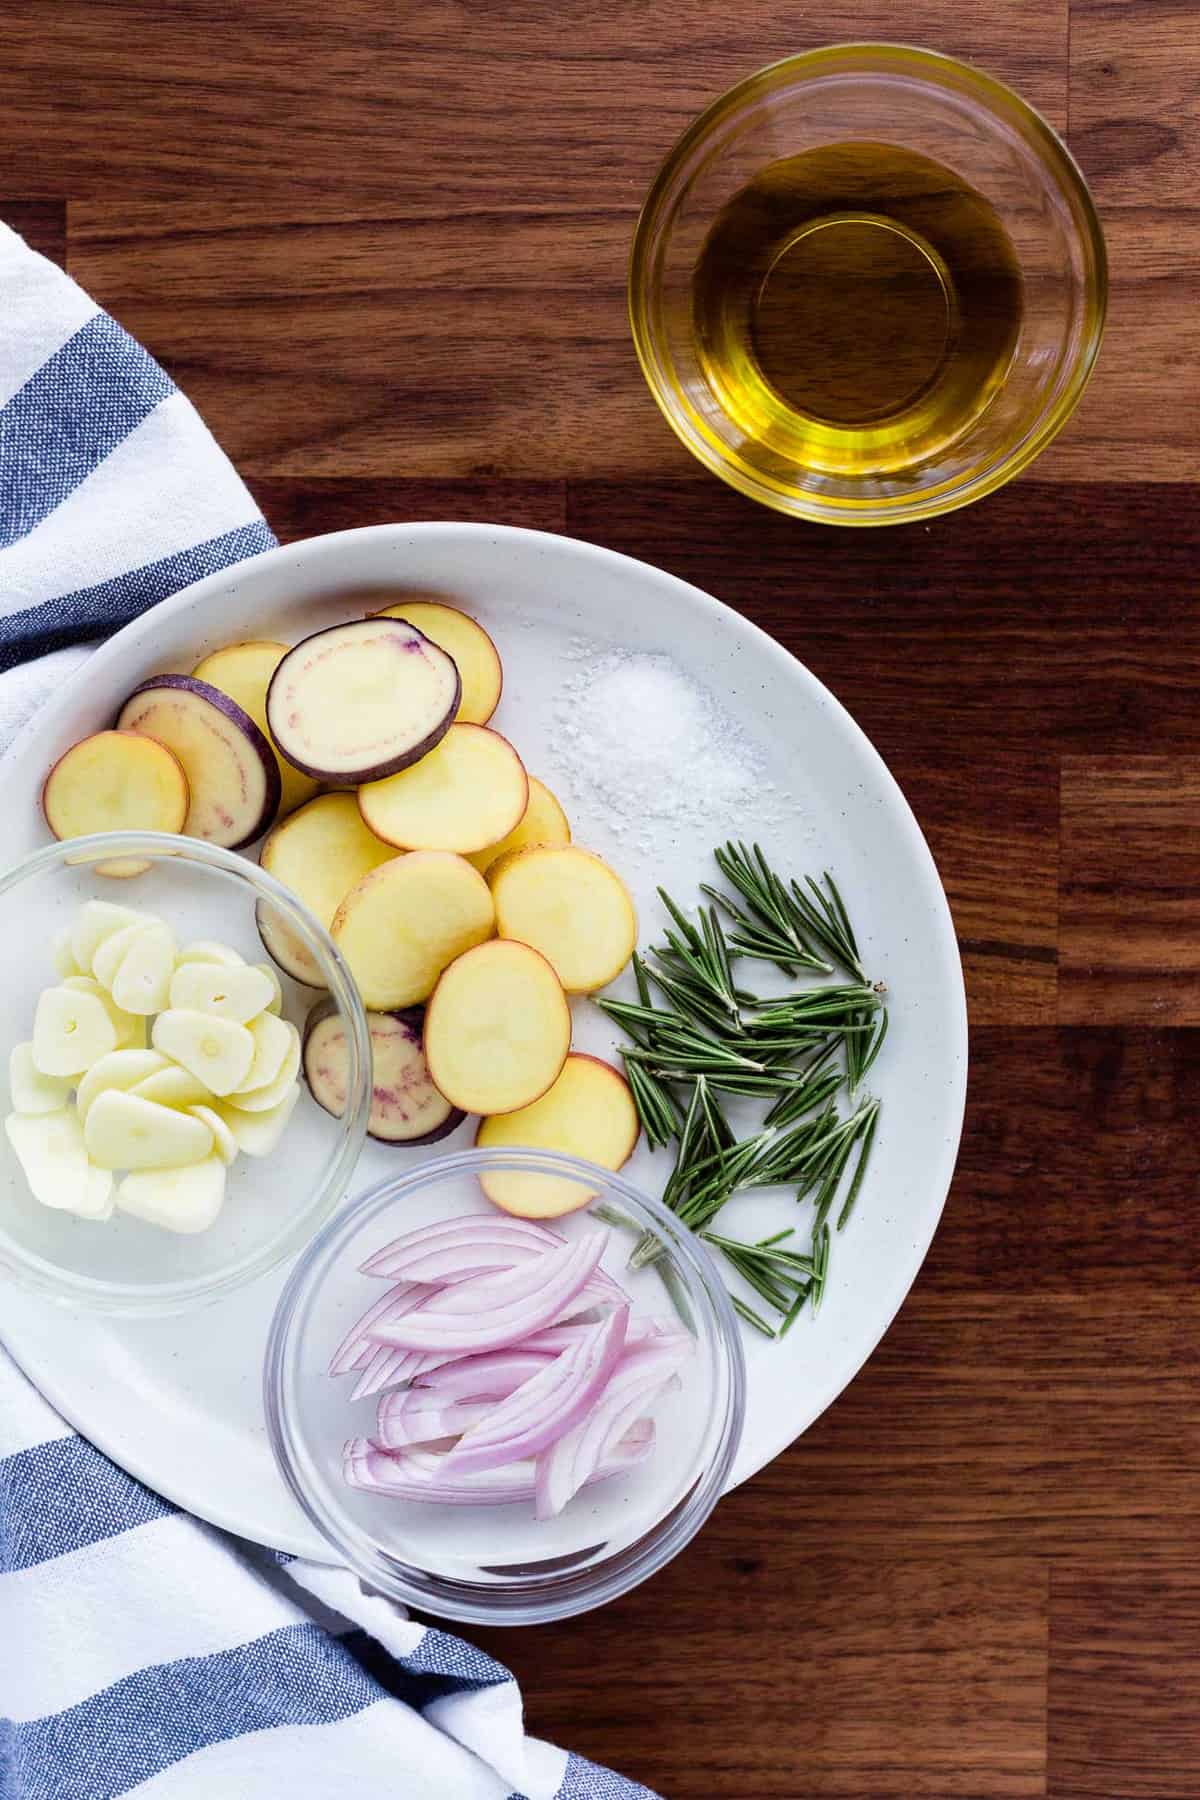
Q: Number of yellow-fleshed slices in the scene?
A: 10